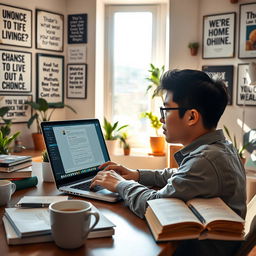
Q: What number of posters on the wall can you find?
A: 12